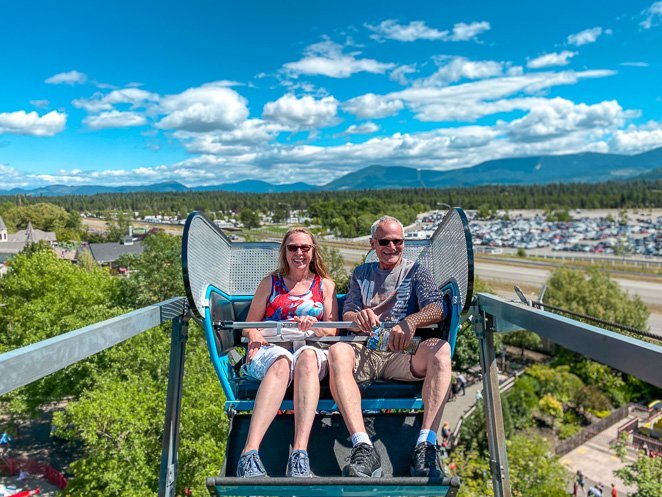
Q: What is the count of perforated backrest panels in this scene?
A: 2